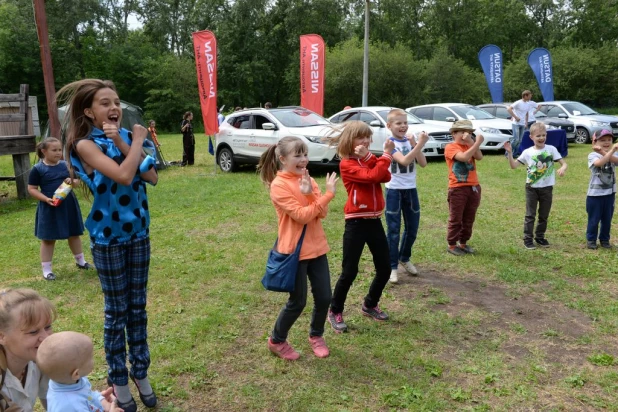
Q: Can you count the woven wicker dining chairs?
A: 0